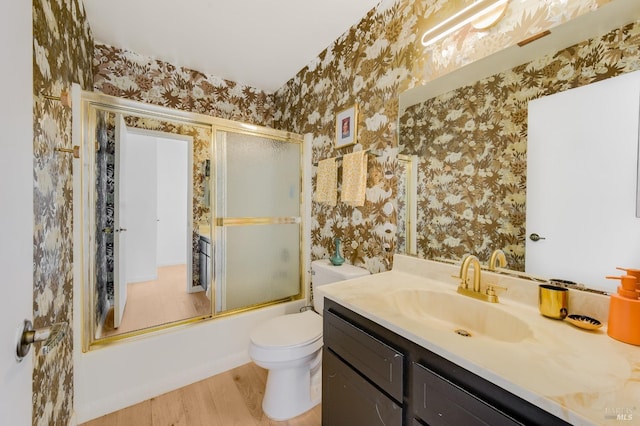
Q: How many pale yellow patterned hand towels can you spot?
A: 2